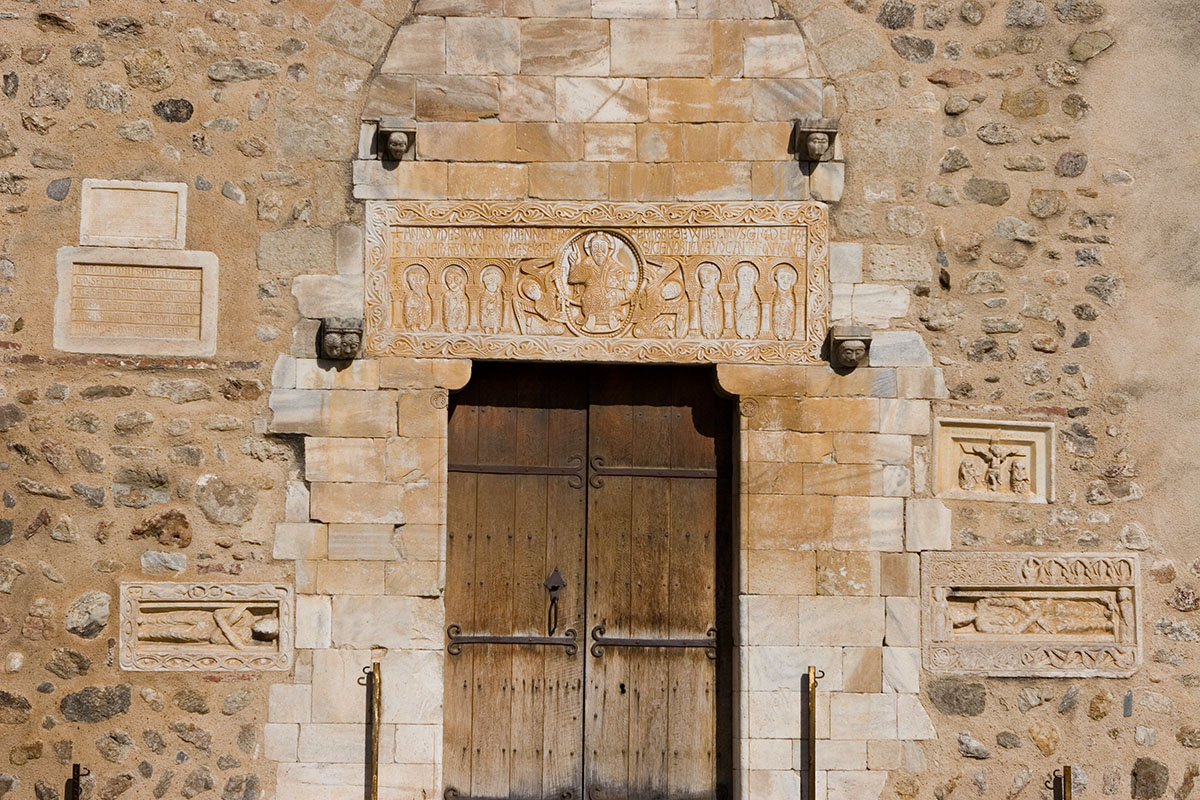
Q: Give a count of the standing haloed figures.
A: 6